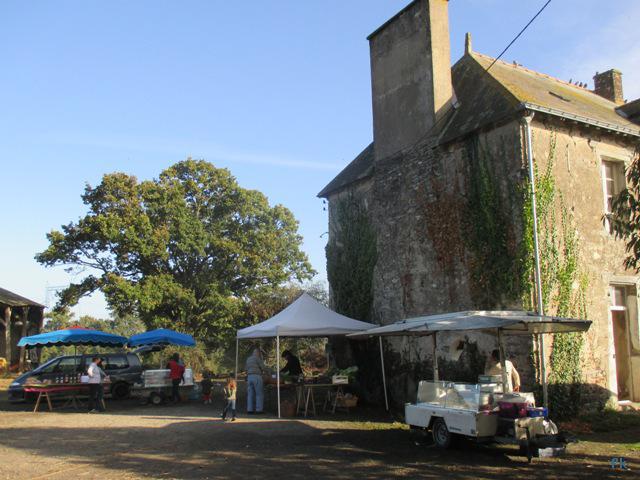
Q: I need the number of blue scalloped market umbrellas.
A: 2